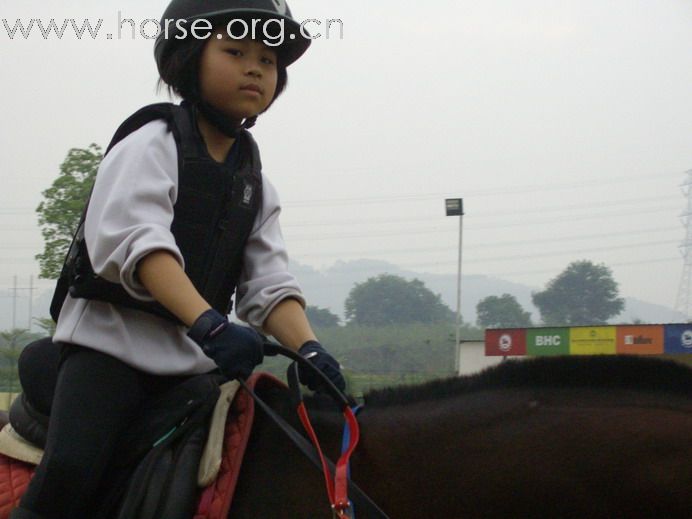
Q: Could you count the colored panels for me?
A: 5